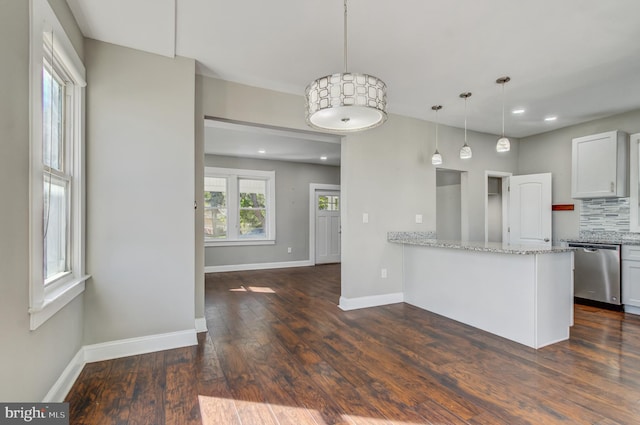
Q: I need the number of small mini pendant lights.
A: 3